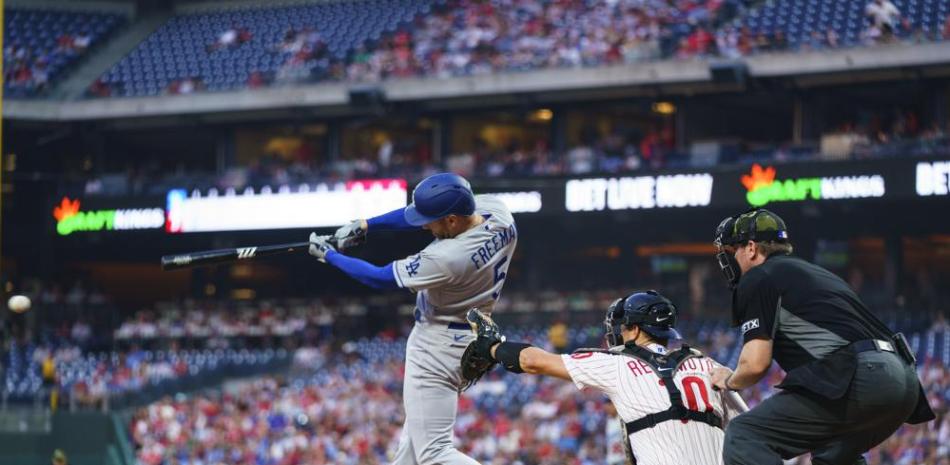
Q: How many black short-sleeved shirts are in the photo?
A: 1